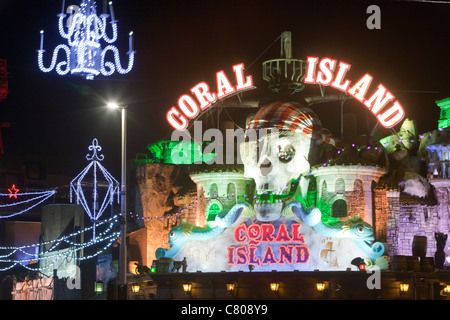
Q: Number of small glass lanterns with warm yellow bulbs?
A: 7